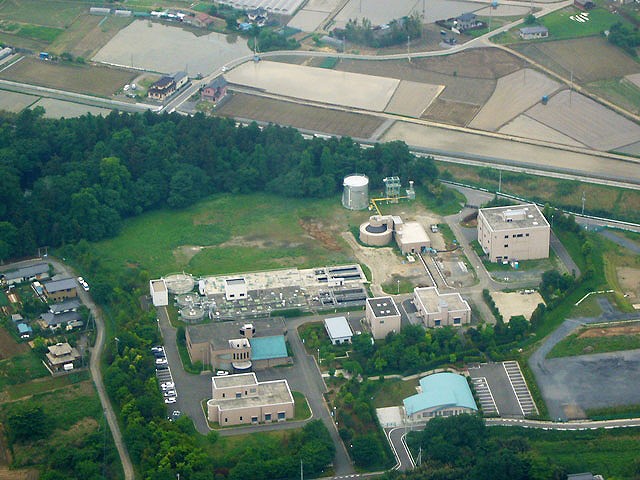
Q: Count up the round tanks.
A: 5